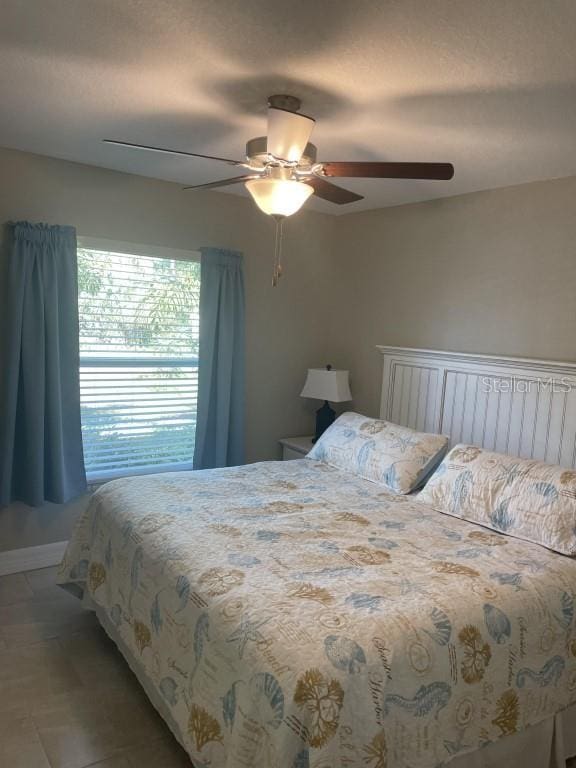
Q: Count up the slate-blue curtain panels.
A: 2